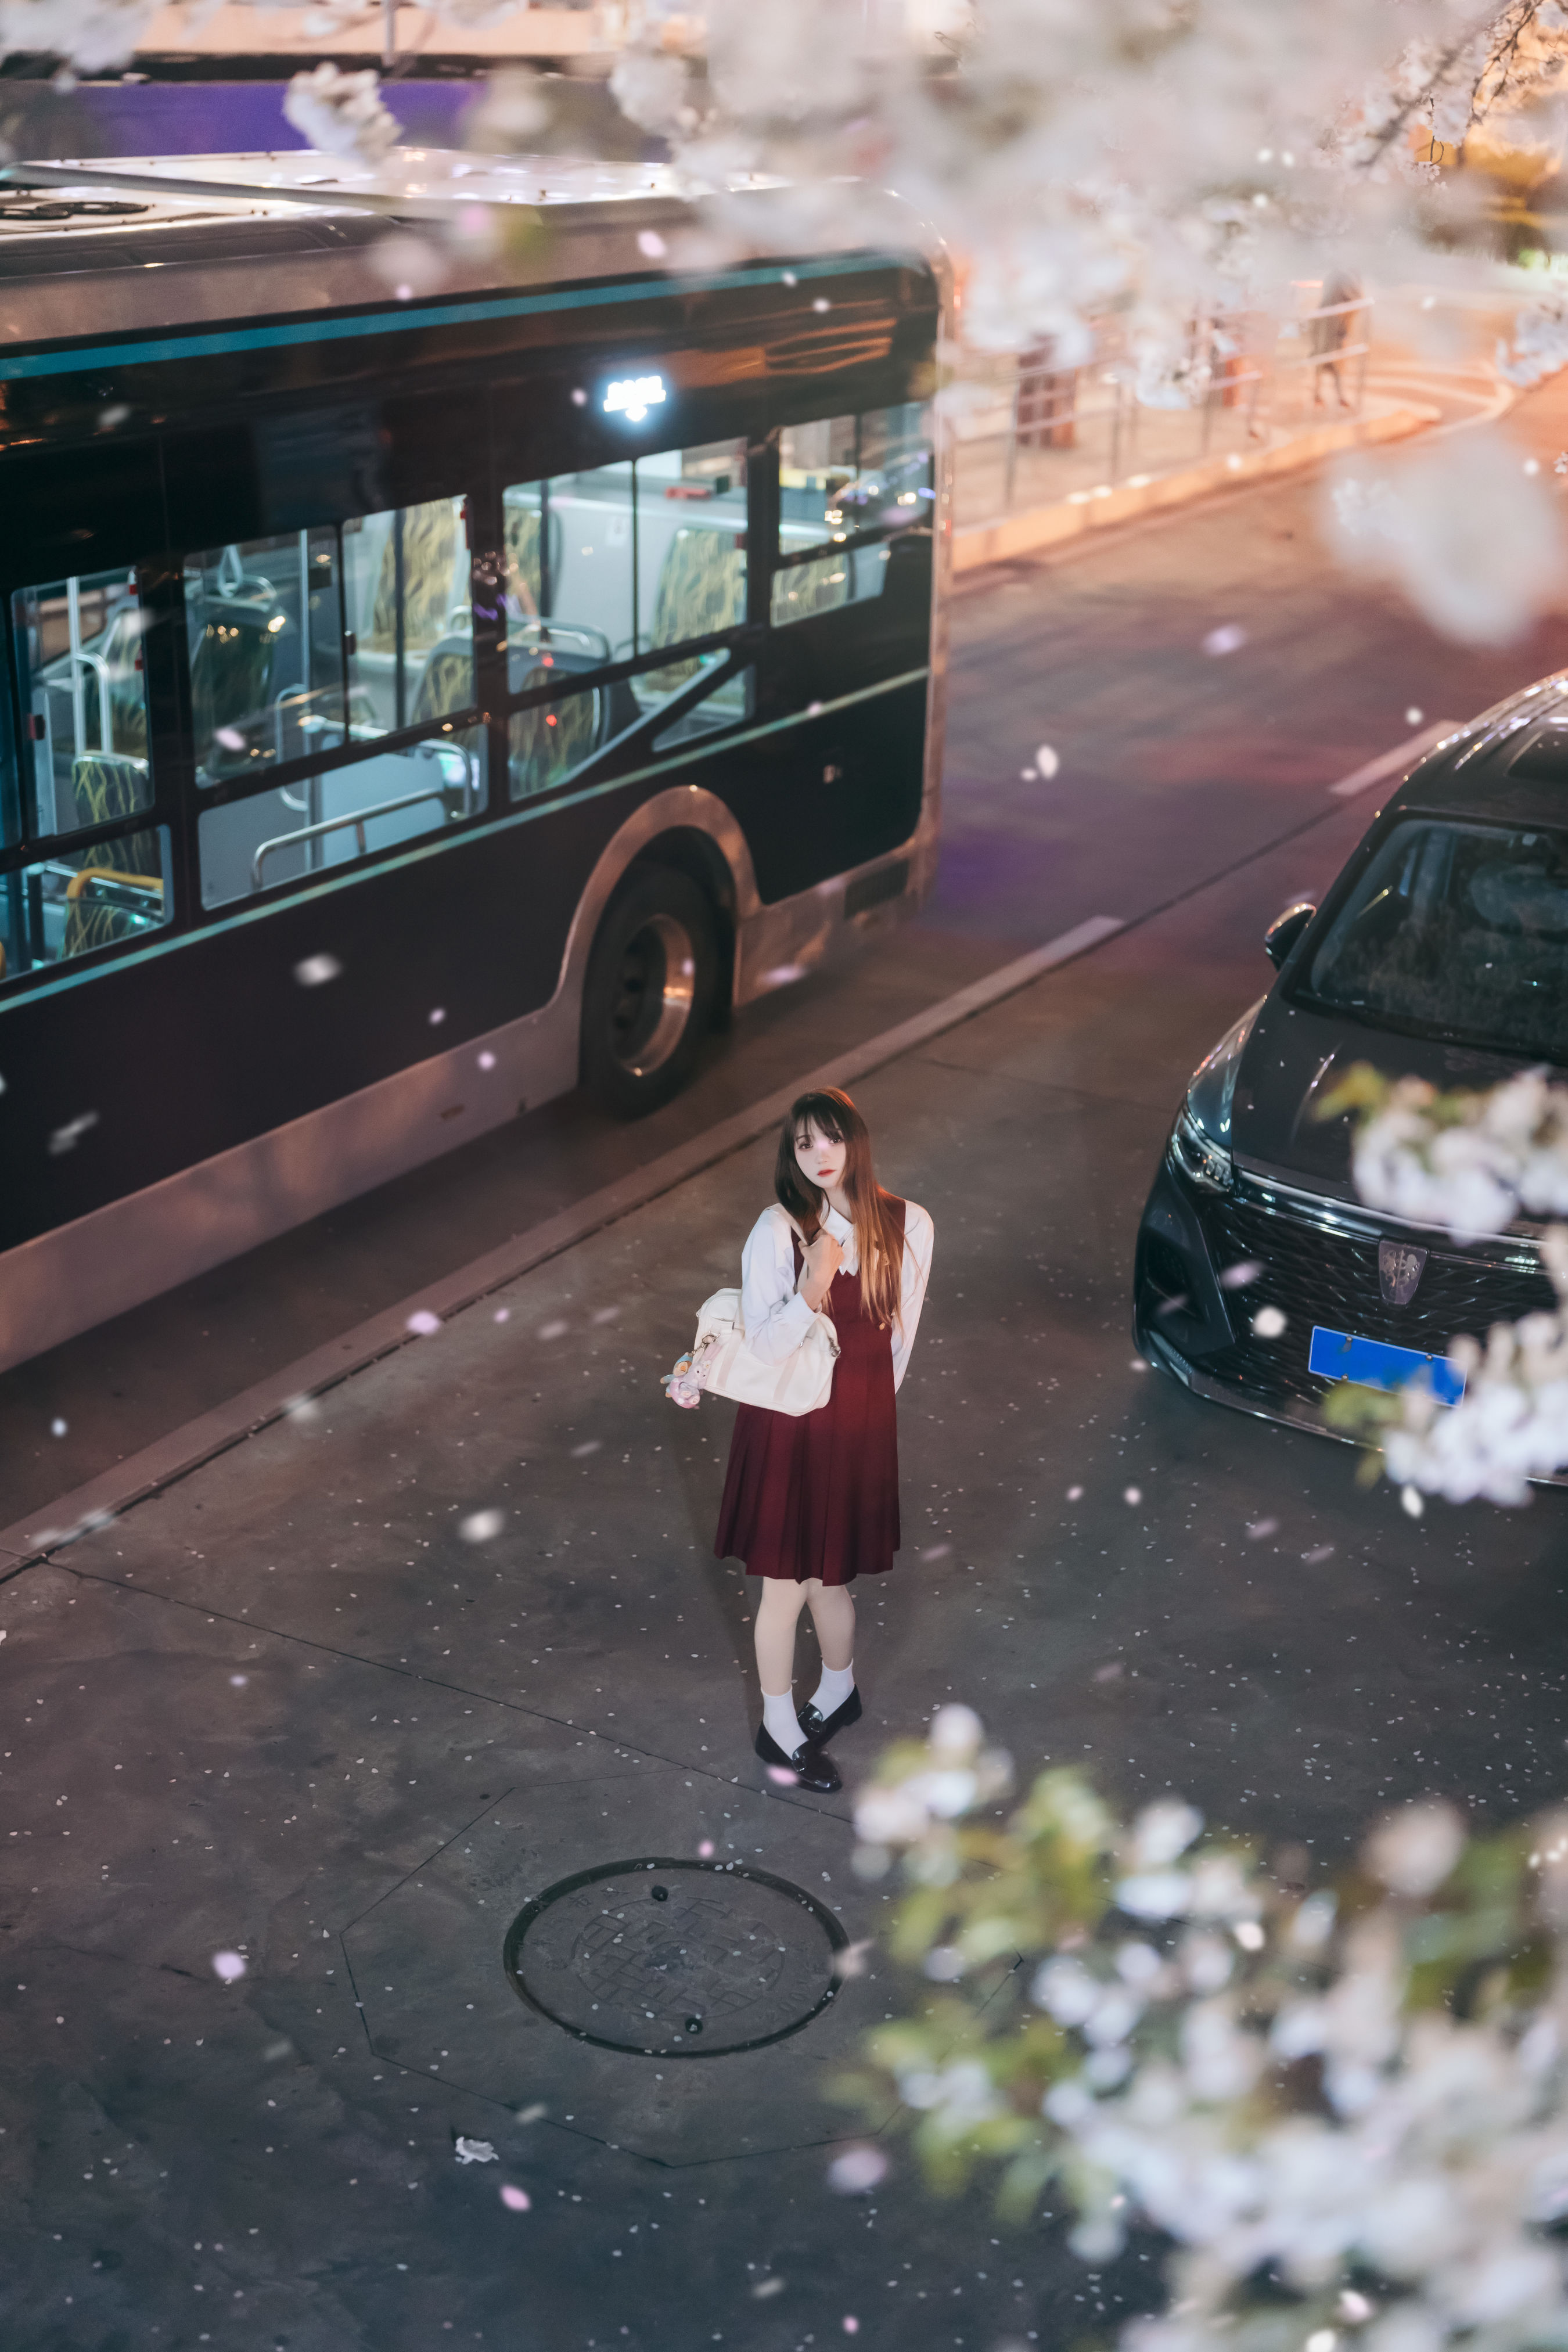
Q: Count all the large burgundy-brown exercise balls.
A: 0